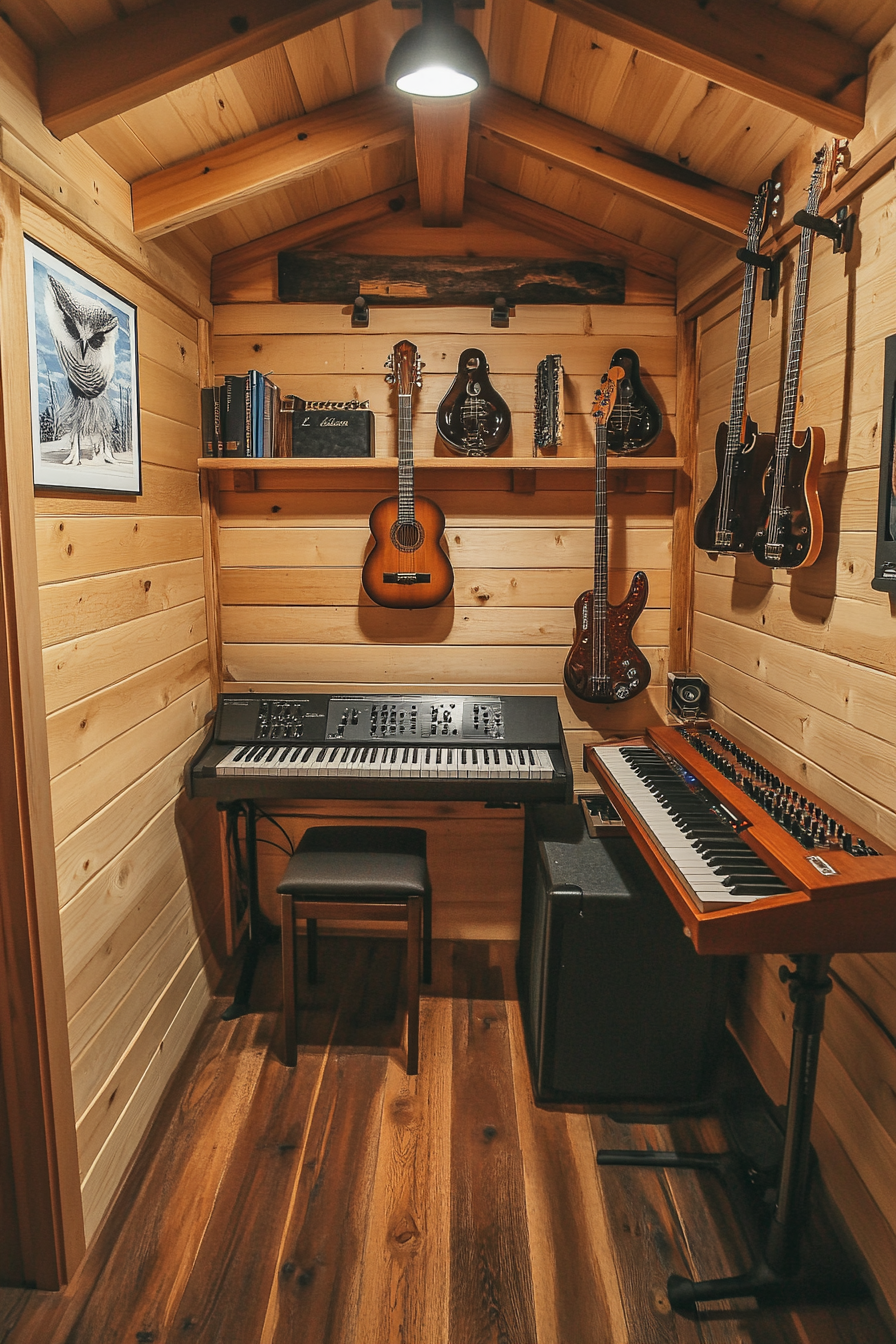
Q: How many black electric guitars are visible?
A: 2